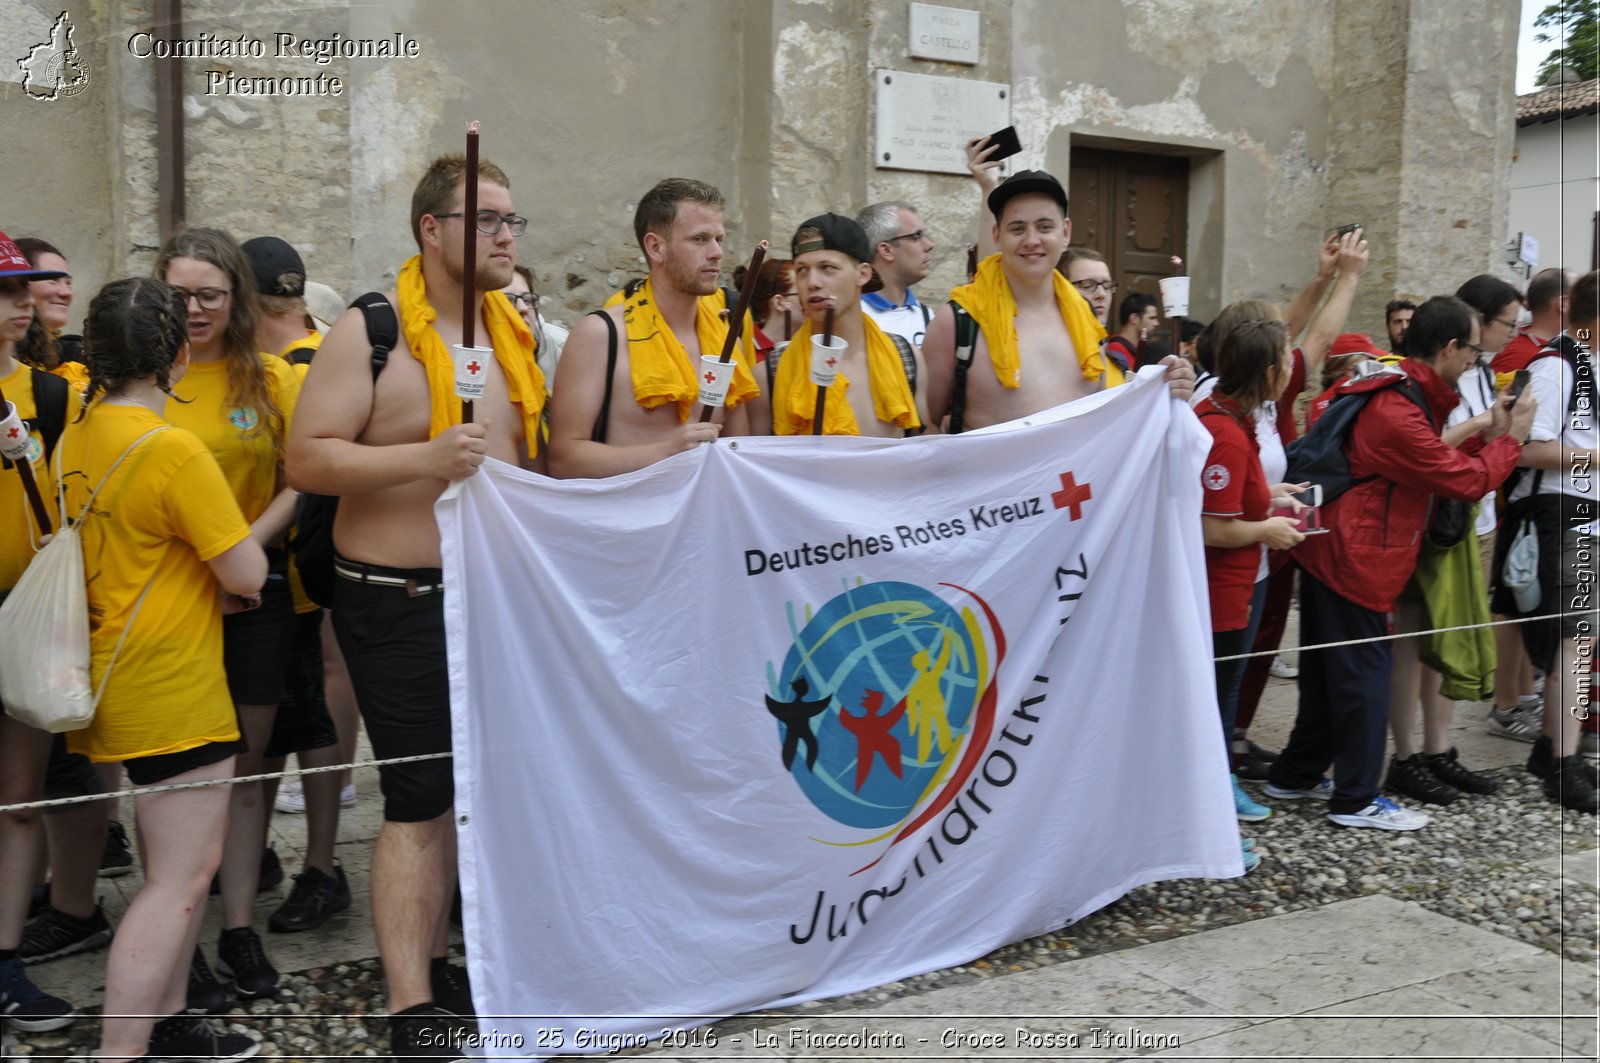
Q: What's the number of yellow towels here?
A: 4